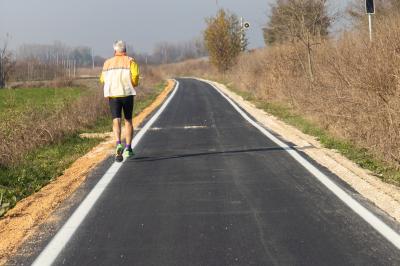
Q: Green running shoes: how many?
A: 2